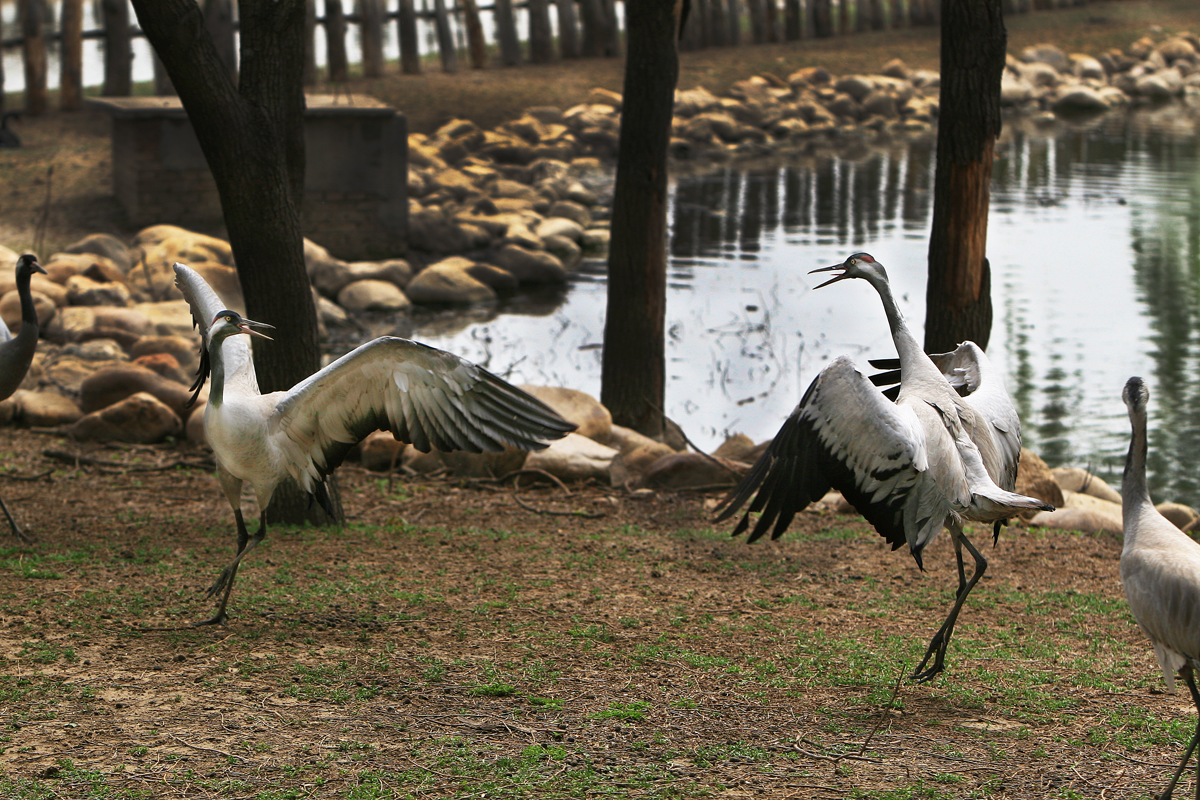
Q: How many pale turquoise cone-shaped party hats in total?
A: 0